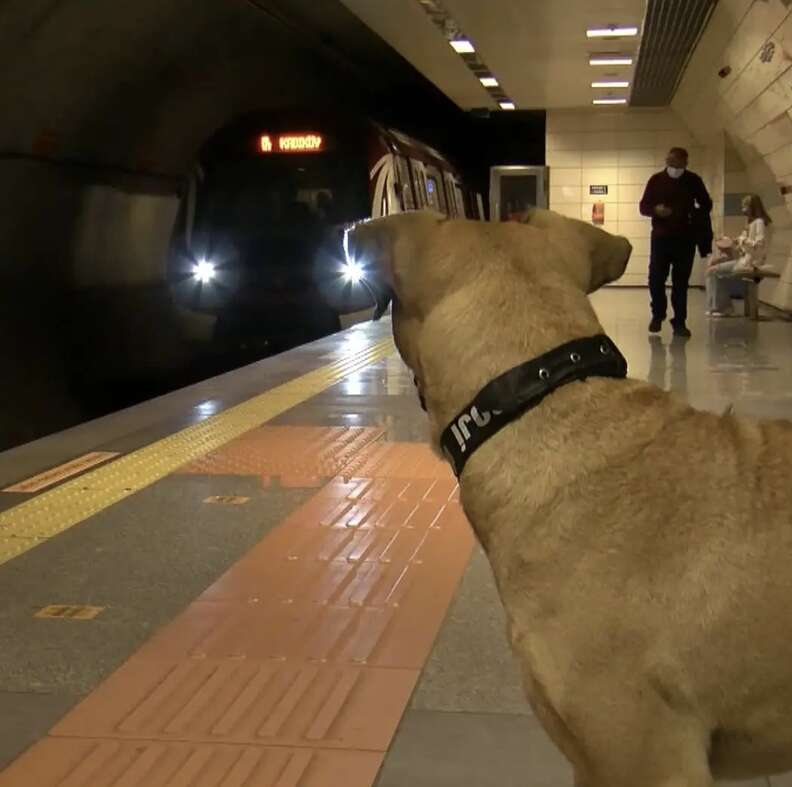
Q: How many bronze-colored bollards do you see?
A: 0